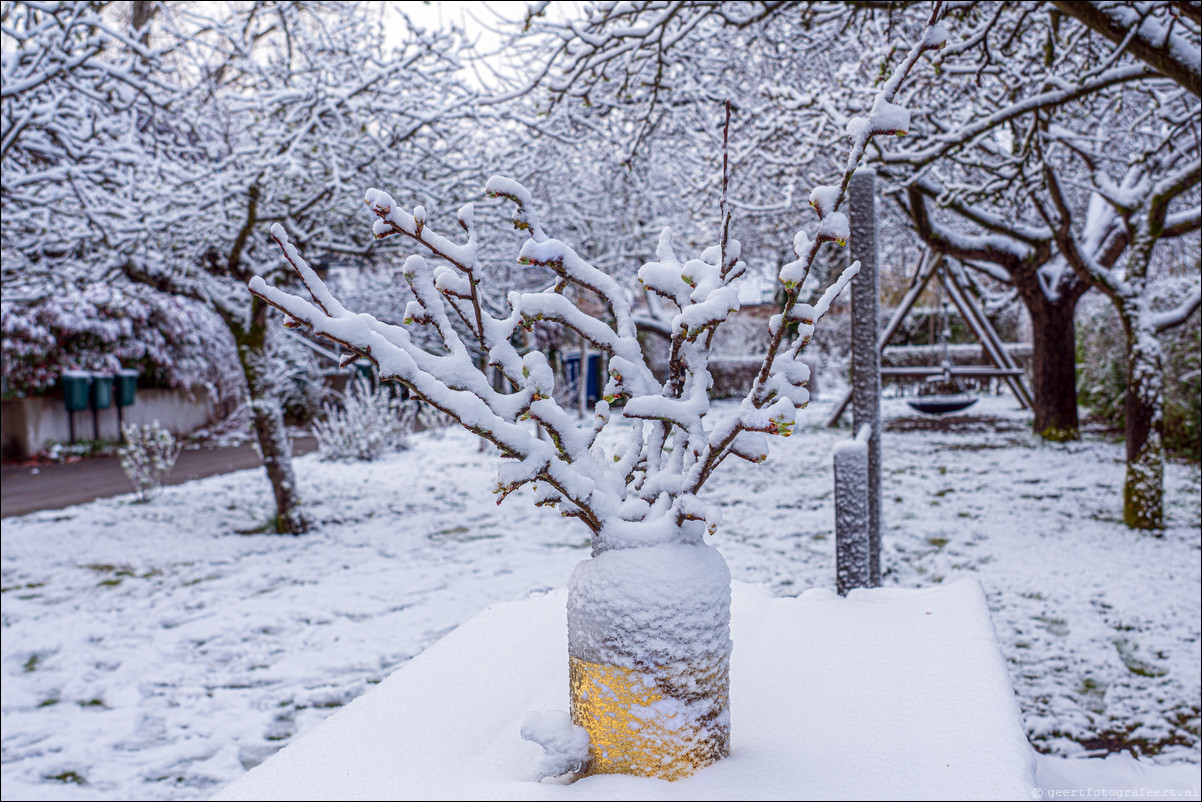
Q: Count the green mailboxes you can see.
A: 3